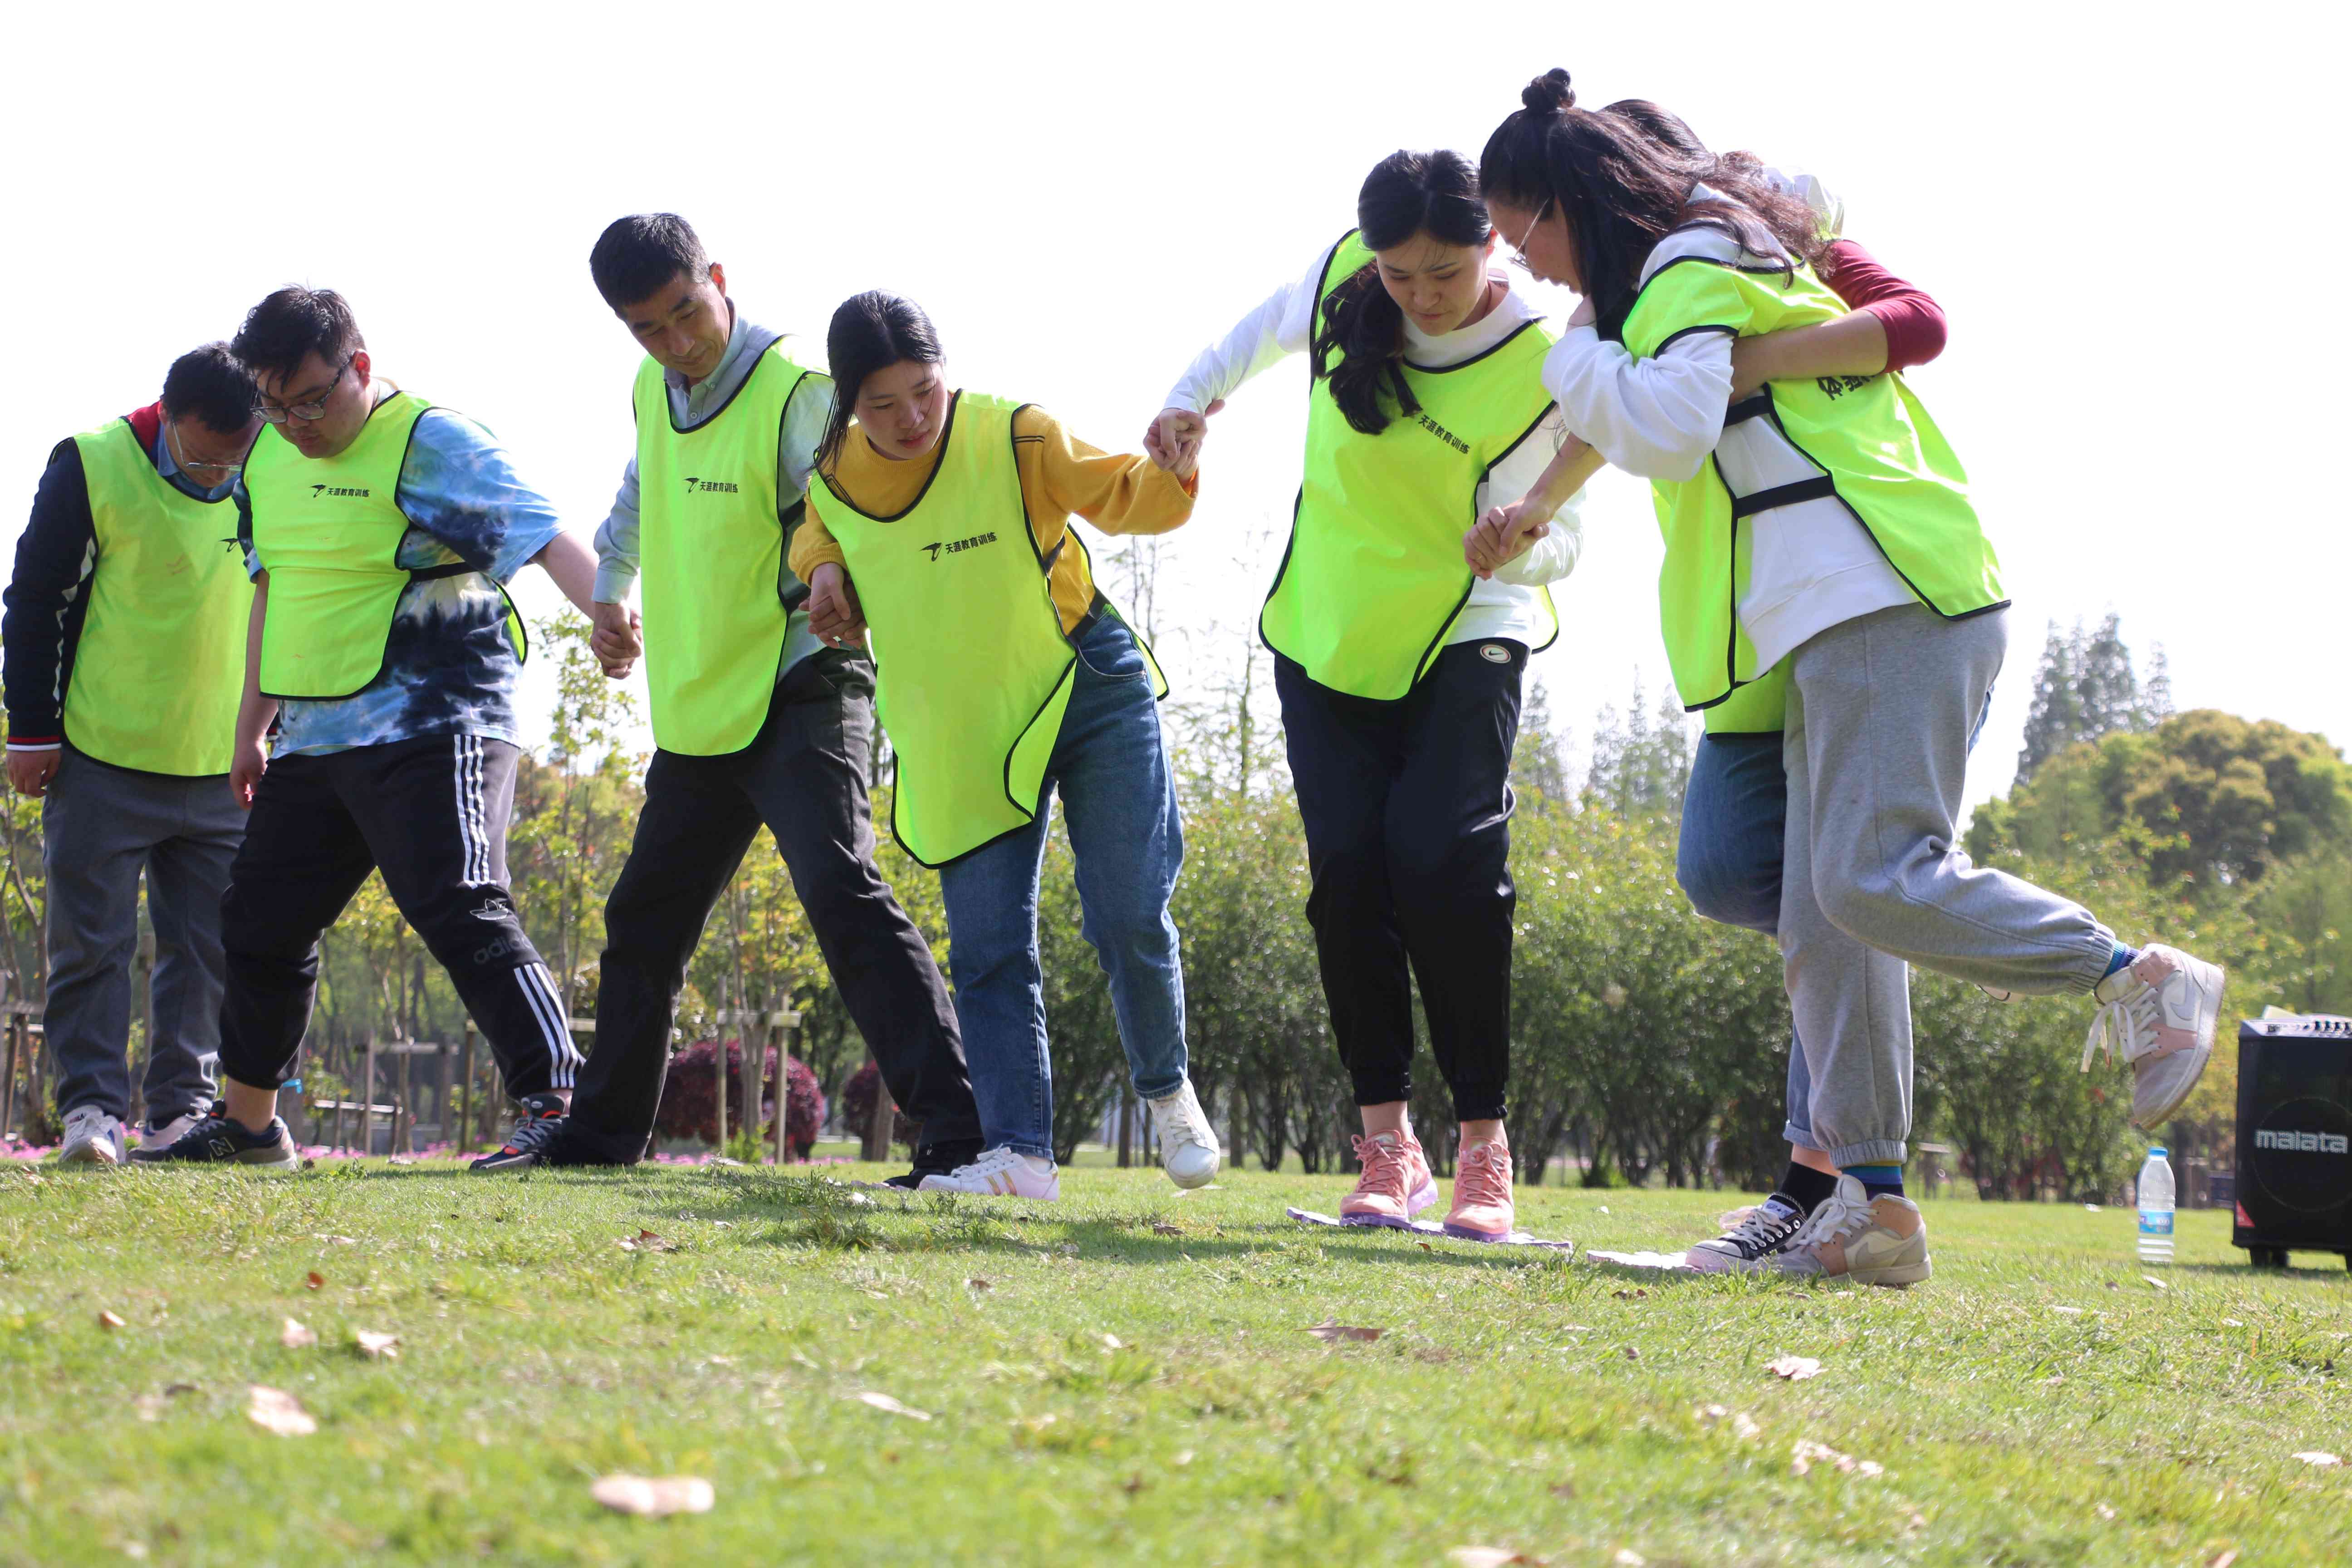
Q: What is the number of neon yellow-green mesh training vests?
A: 7